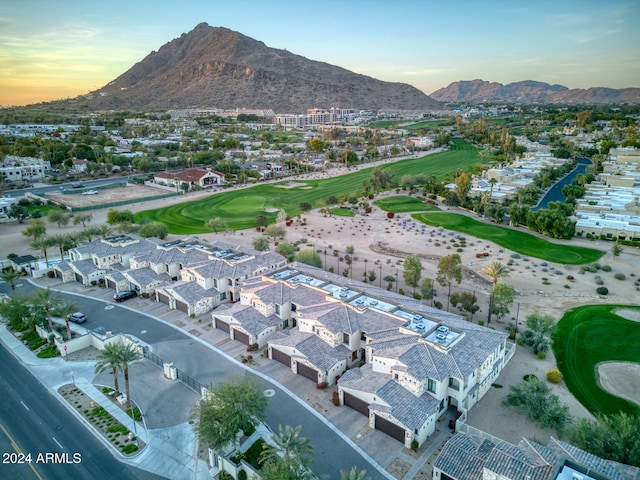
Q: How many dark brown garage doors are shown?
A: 11